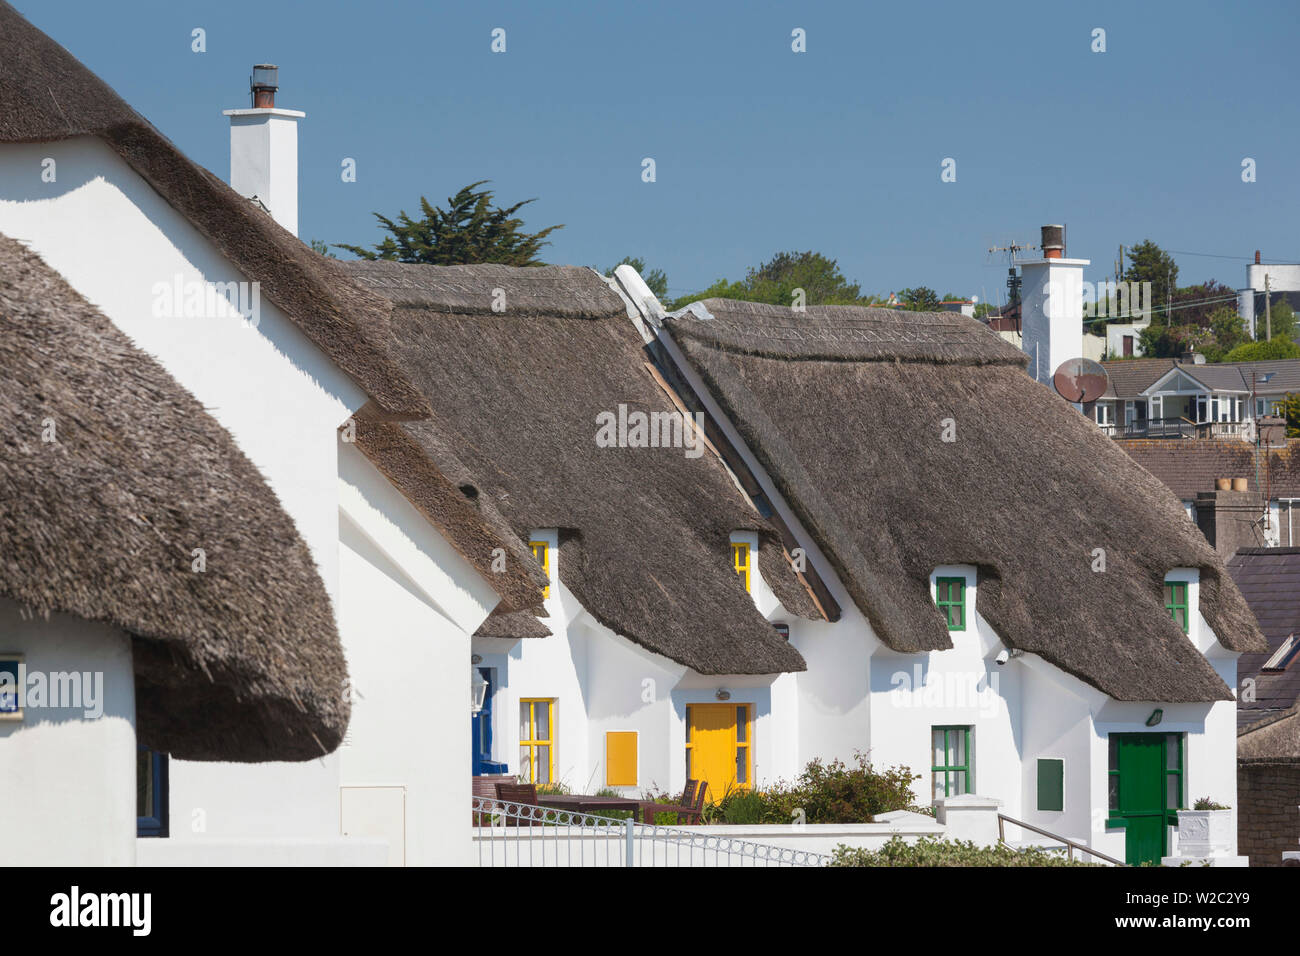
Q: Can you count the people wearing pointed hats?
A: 0